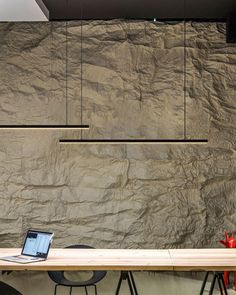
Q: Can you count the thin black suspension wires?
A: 3